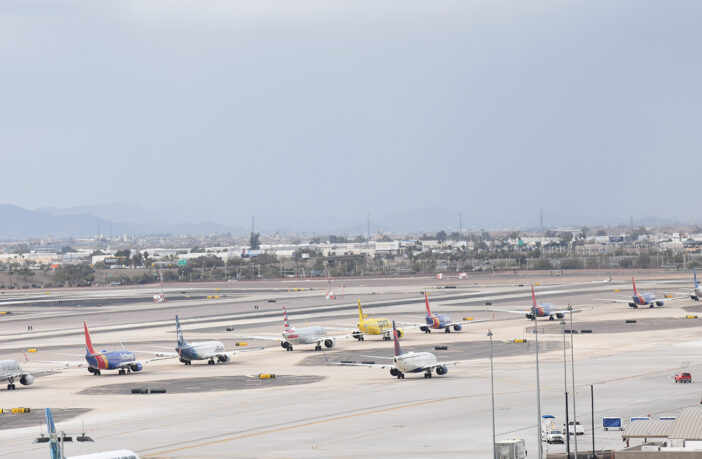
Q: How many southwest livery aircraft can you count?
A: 4